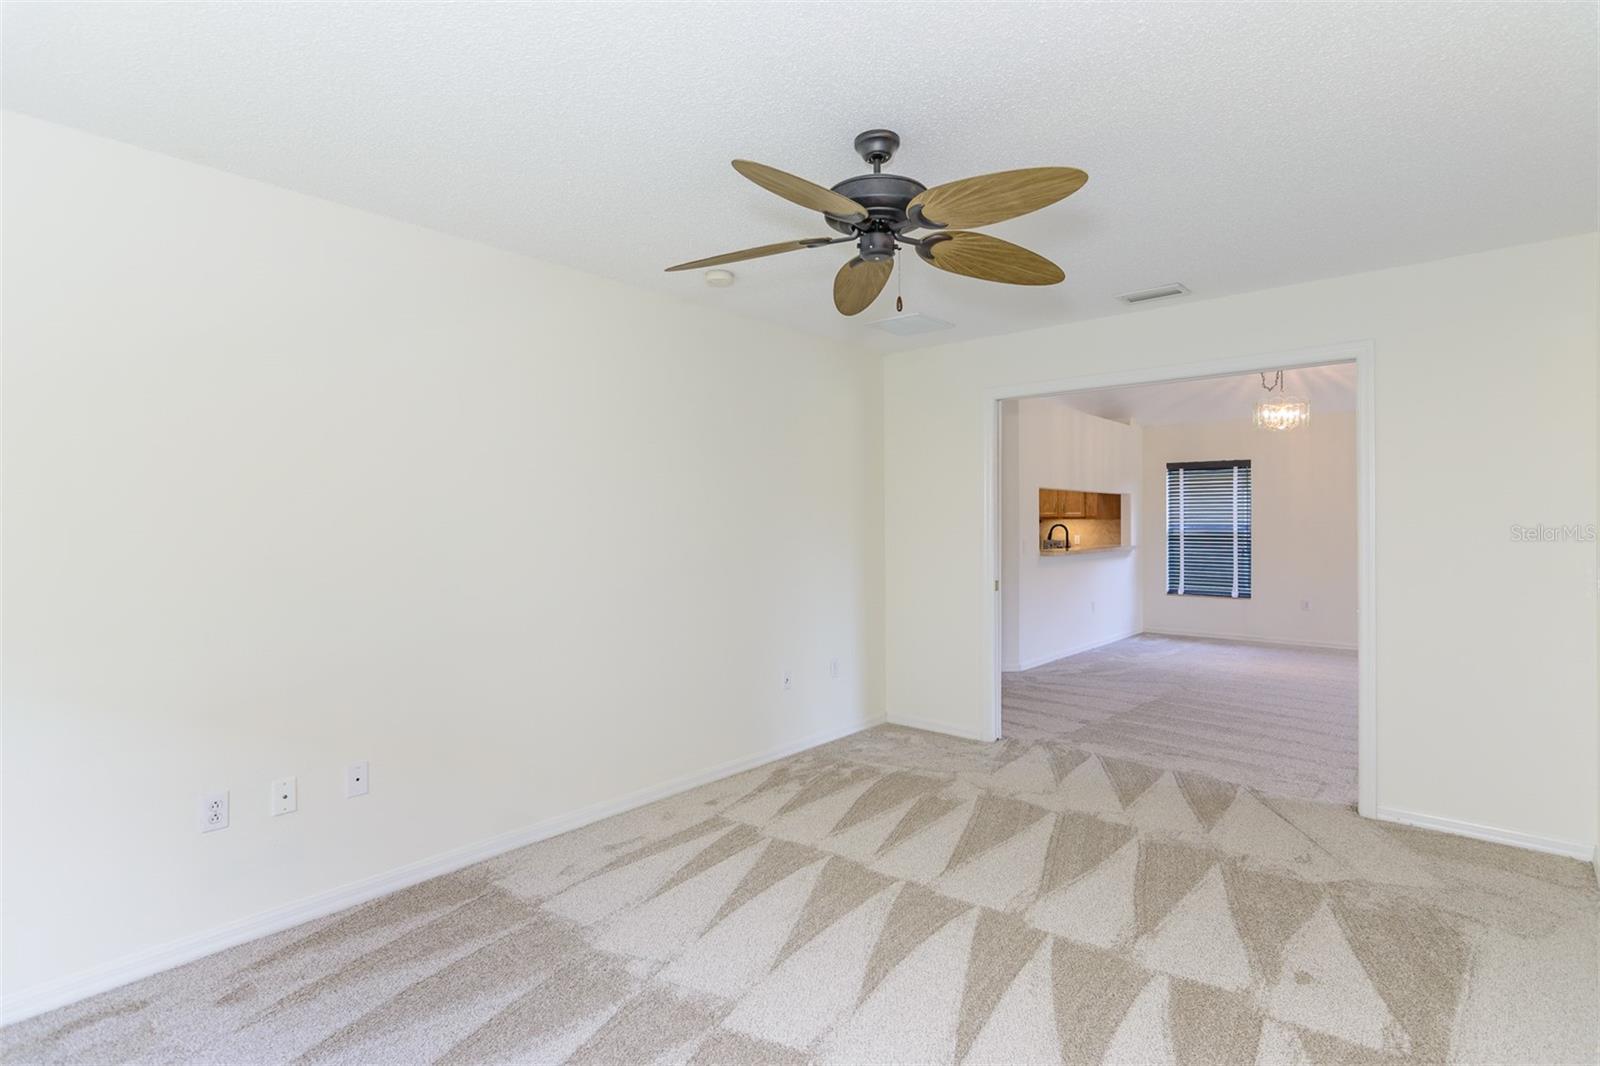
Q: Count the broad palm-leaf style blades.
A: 5